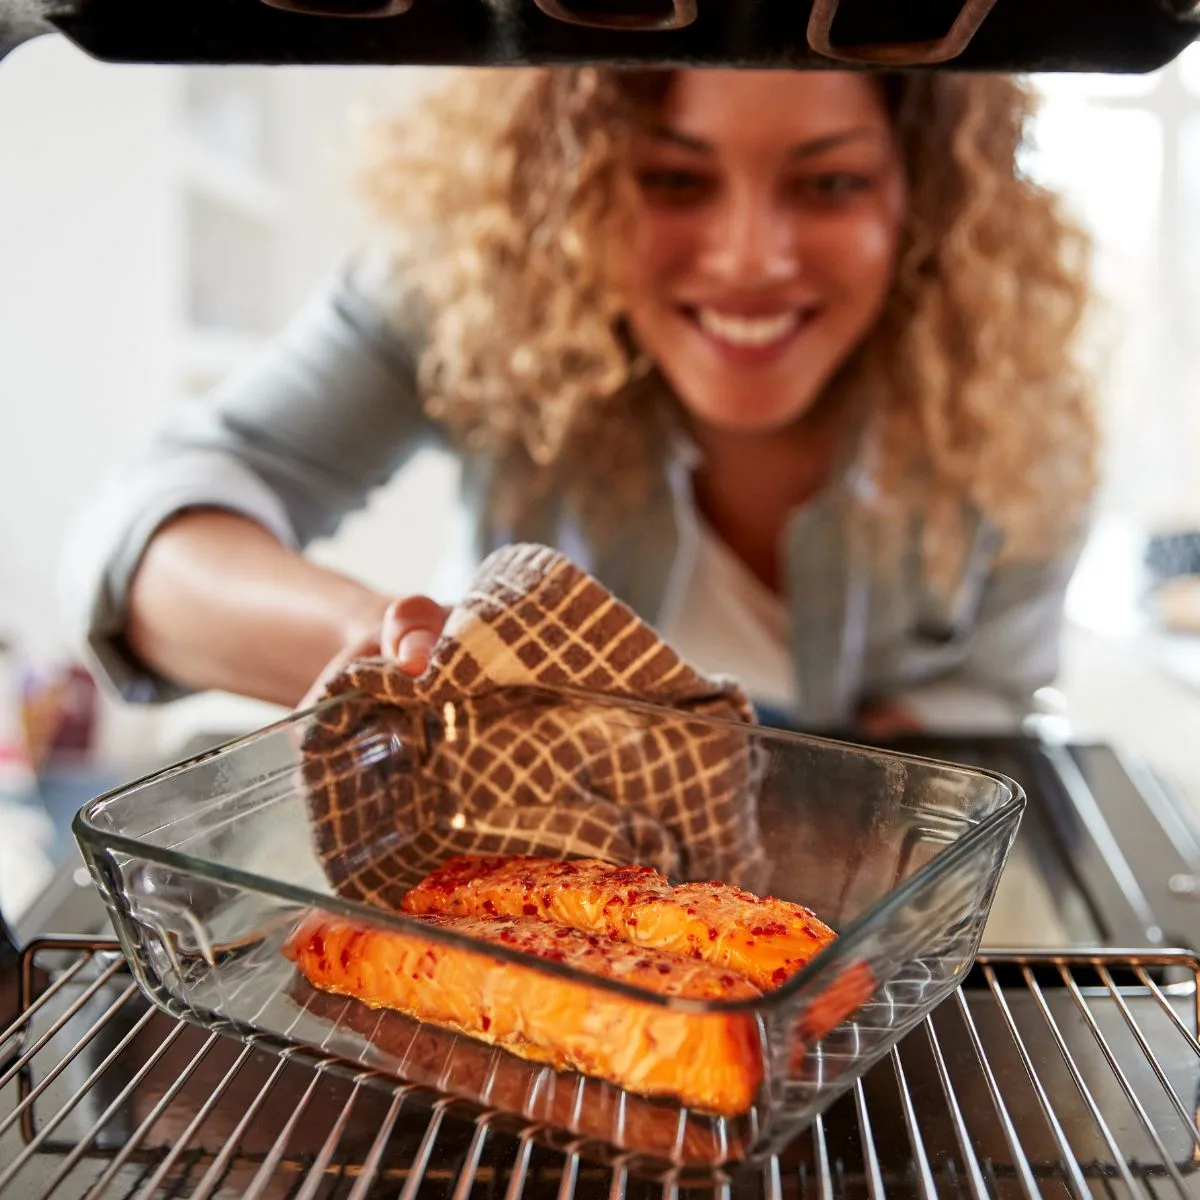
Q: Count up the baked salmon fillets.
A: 2